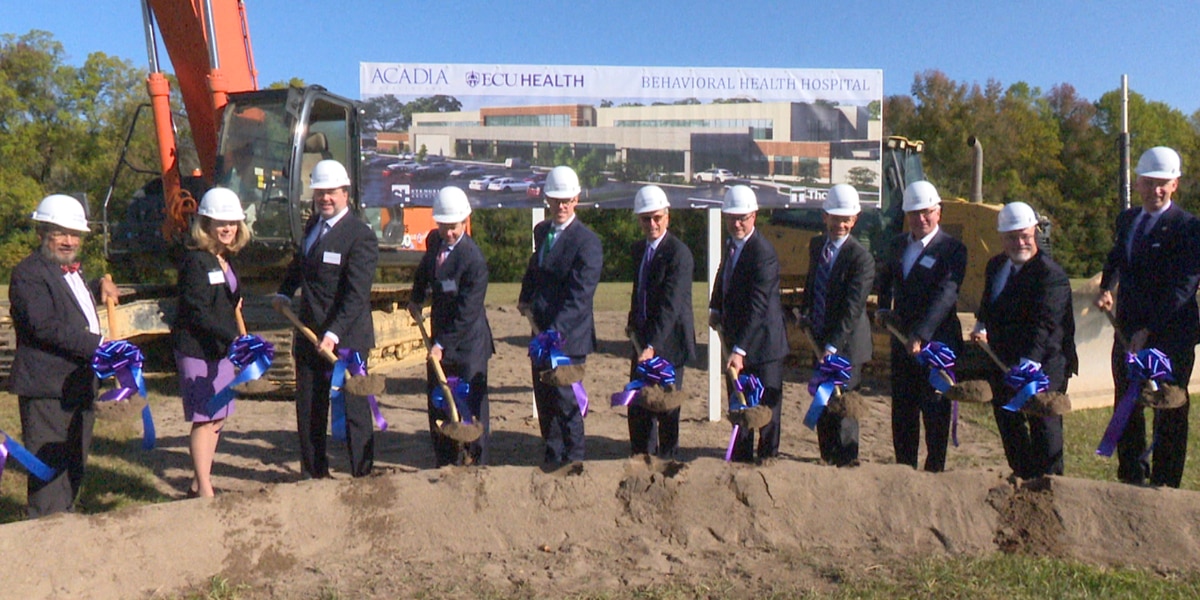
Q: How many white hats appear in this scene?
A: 11